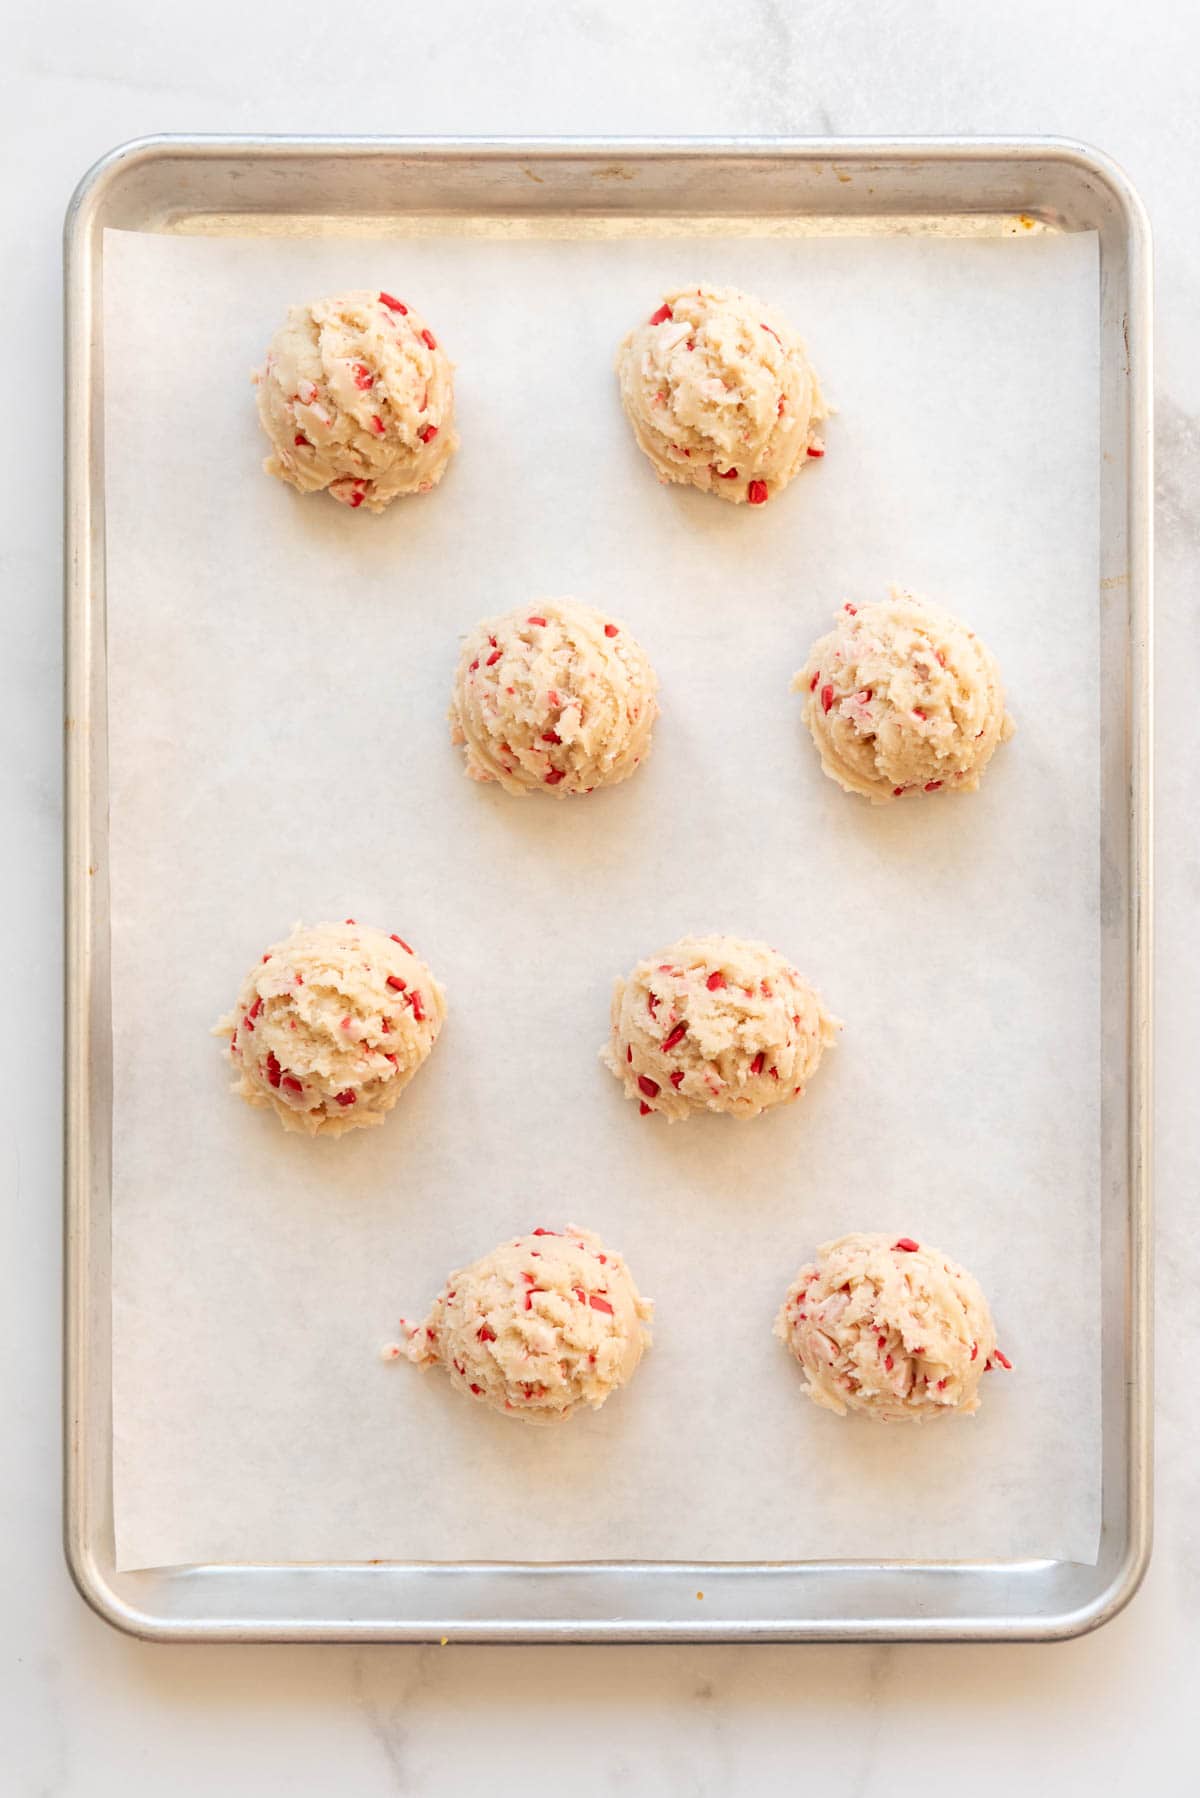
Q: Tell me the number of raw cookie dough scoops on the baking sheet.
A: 8